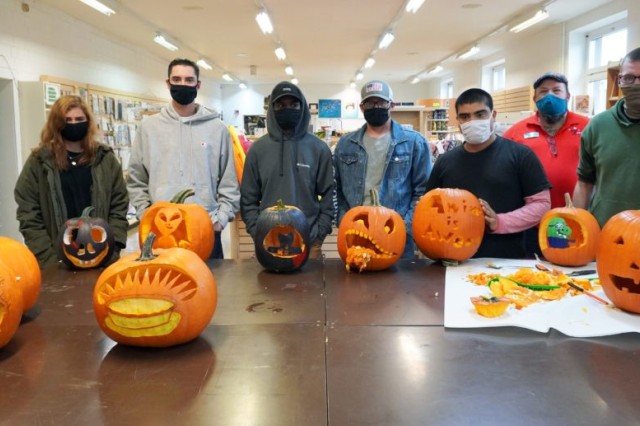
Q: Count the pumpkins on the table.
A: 10